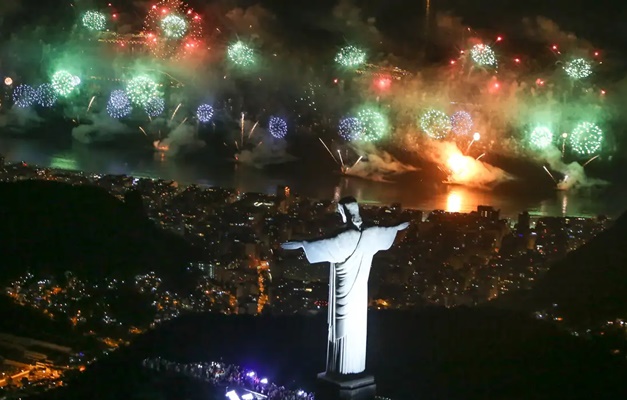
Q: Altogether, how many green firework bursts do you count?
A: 12